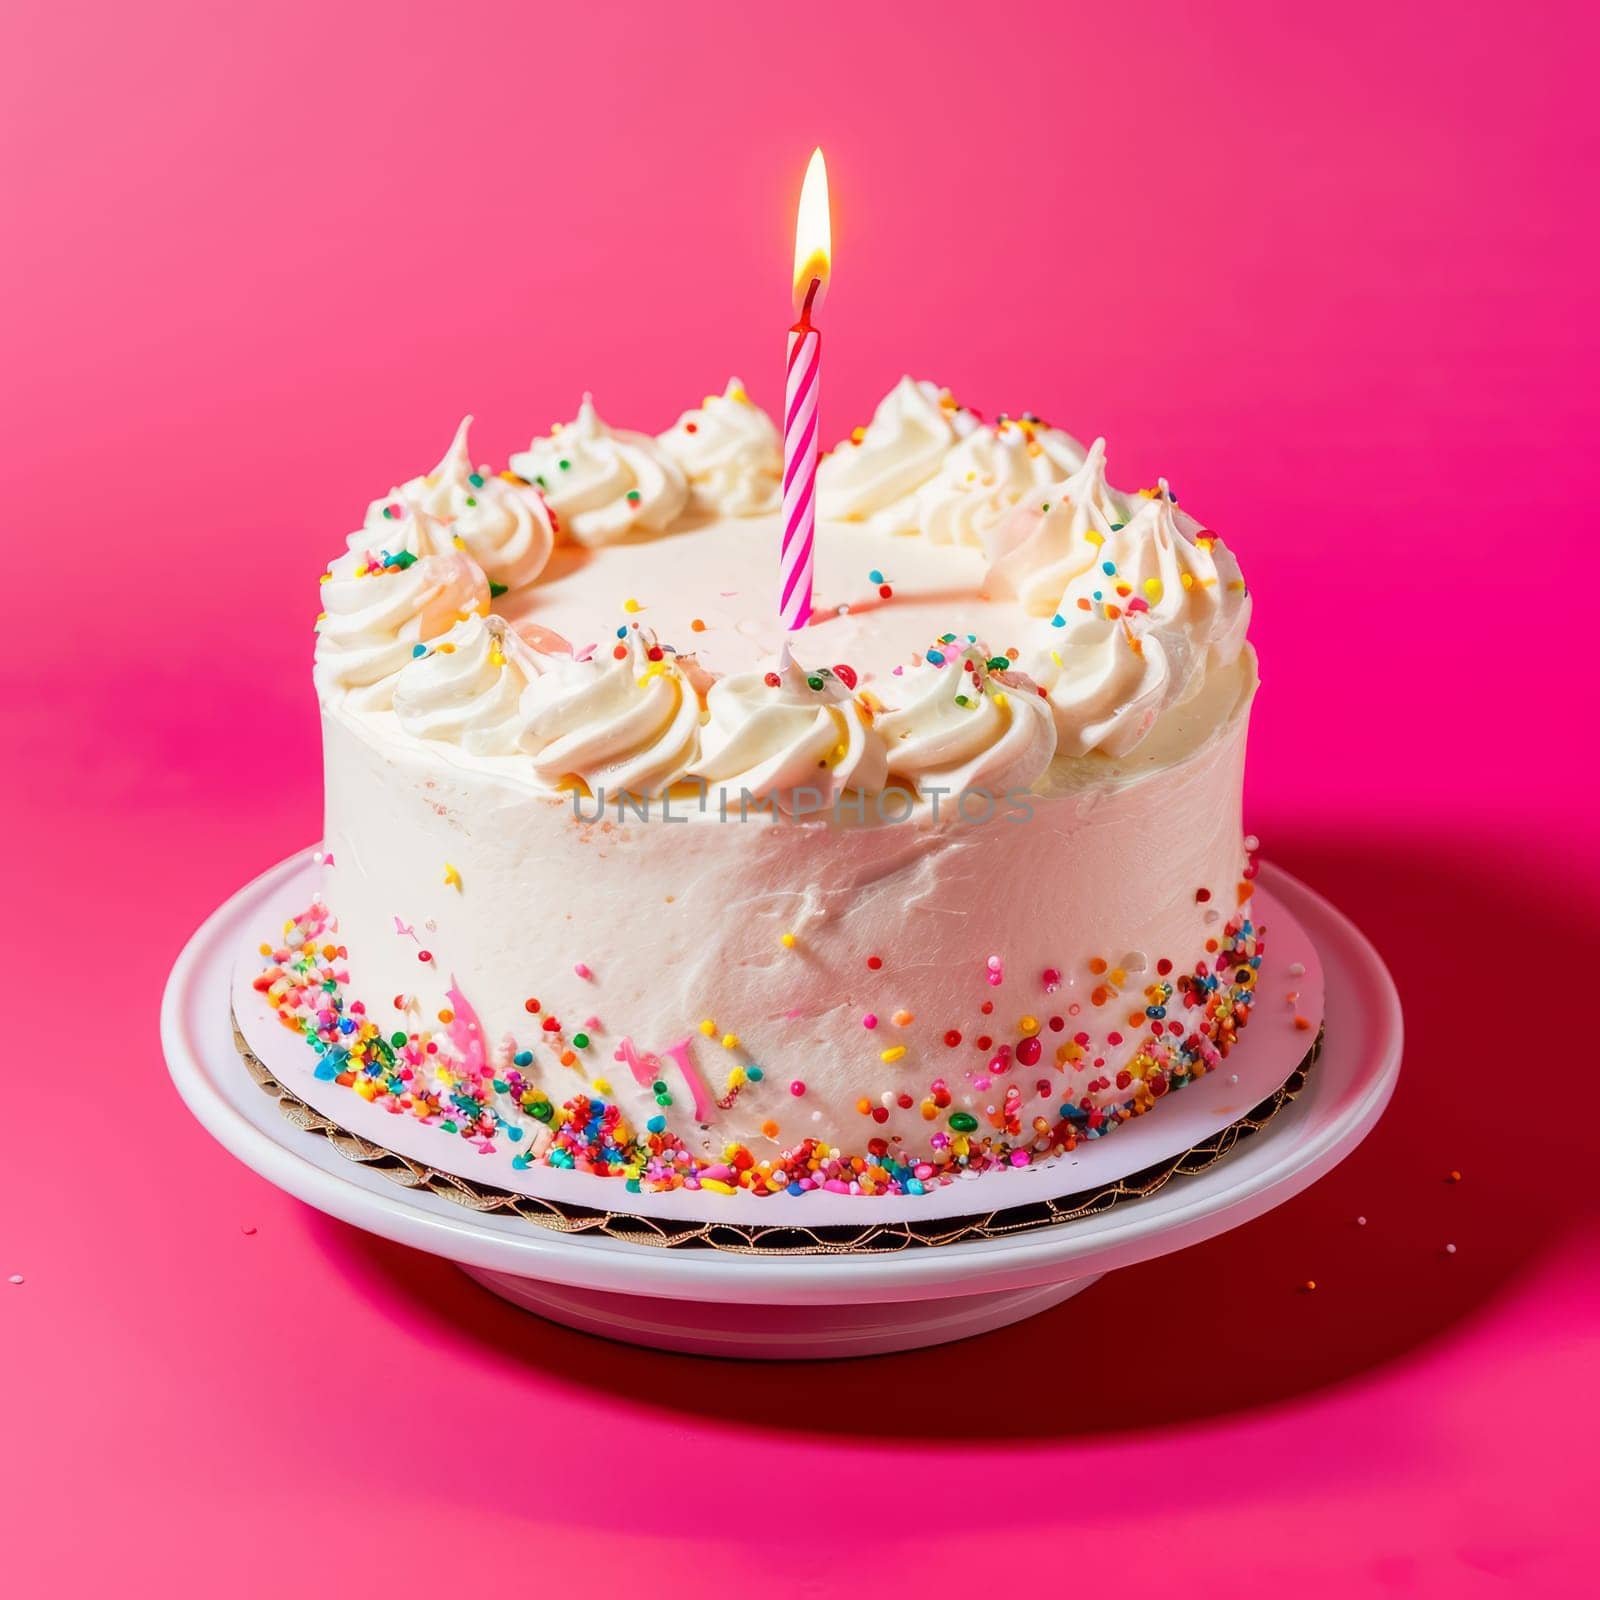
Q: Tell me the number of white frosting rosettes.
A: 13